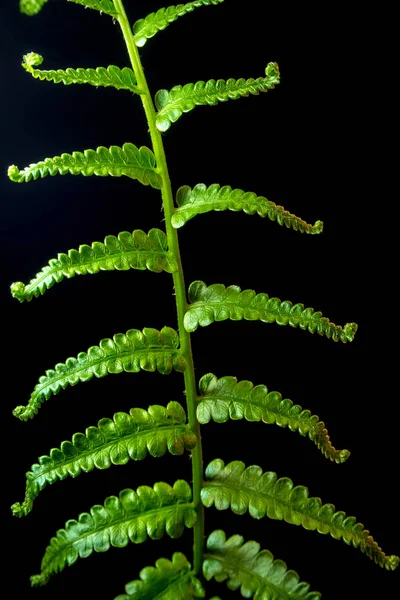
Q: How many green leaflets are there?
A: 15